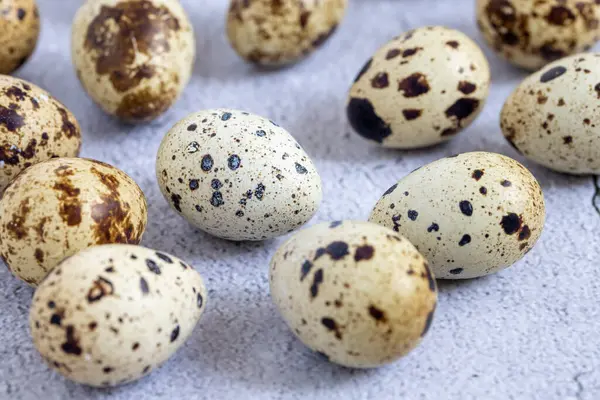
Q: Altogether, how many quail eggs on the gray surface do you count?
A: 12